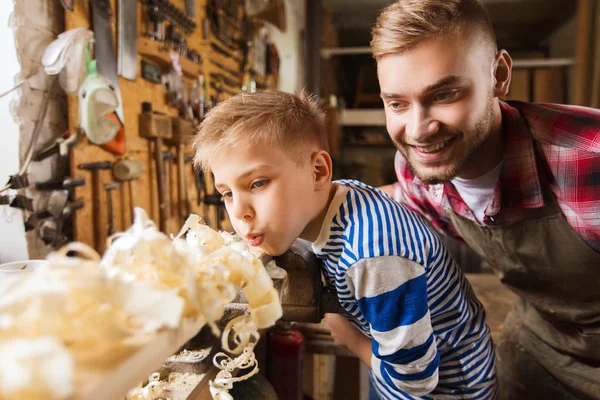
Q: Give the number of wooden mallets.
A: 3